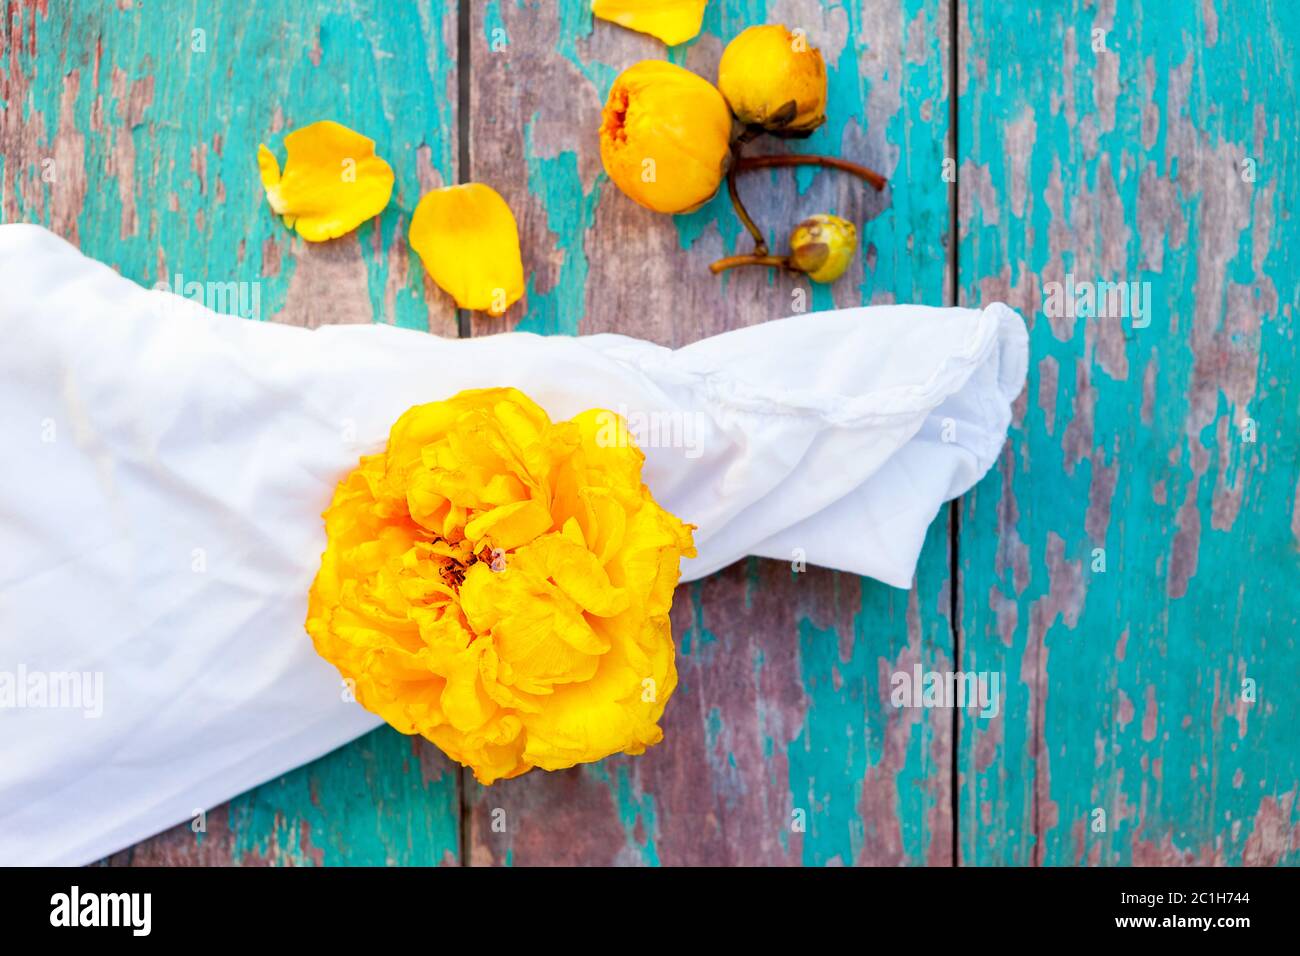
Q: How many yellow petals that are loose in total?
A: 3